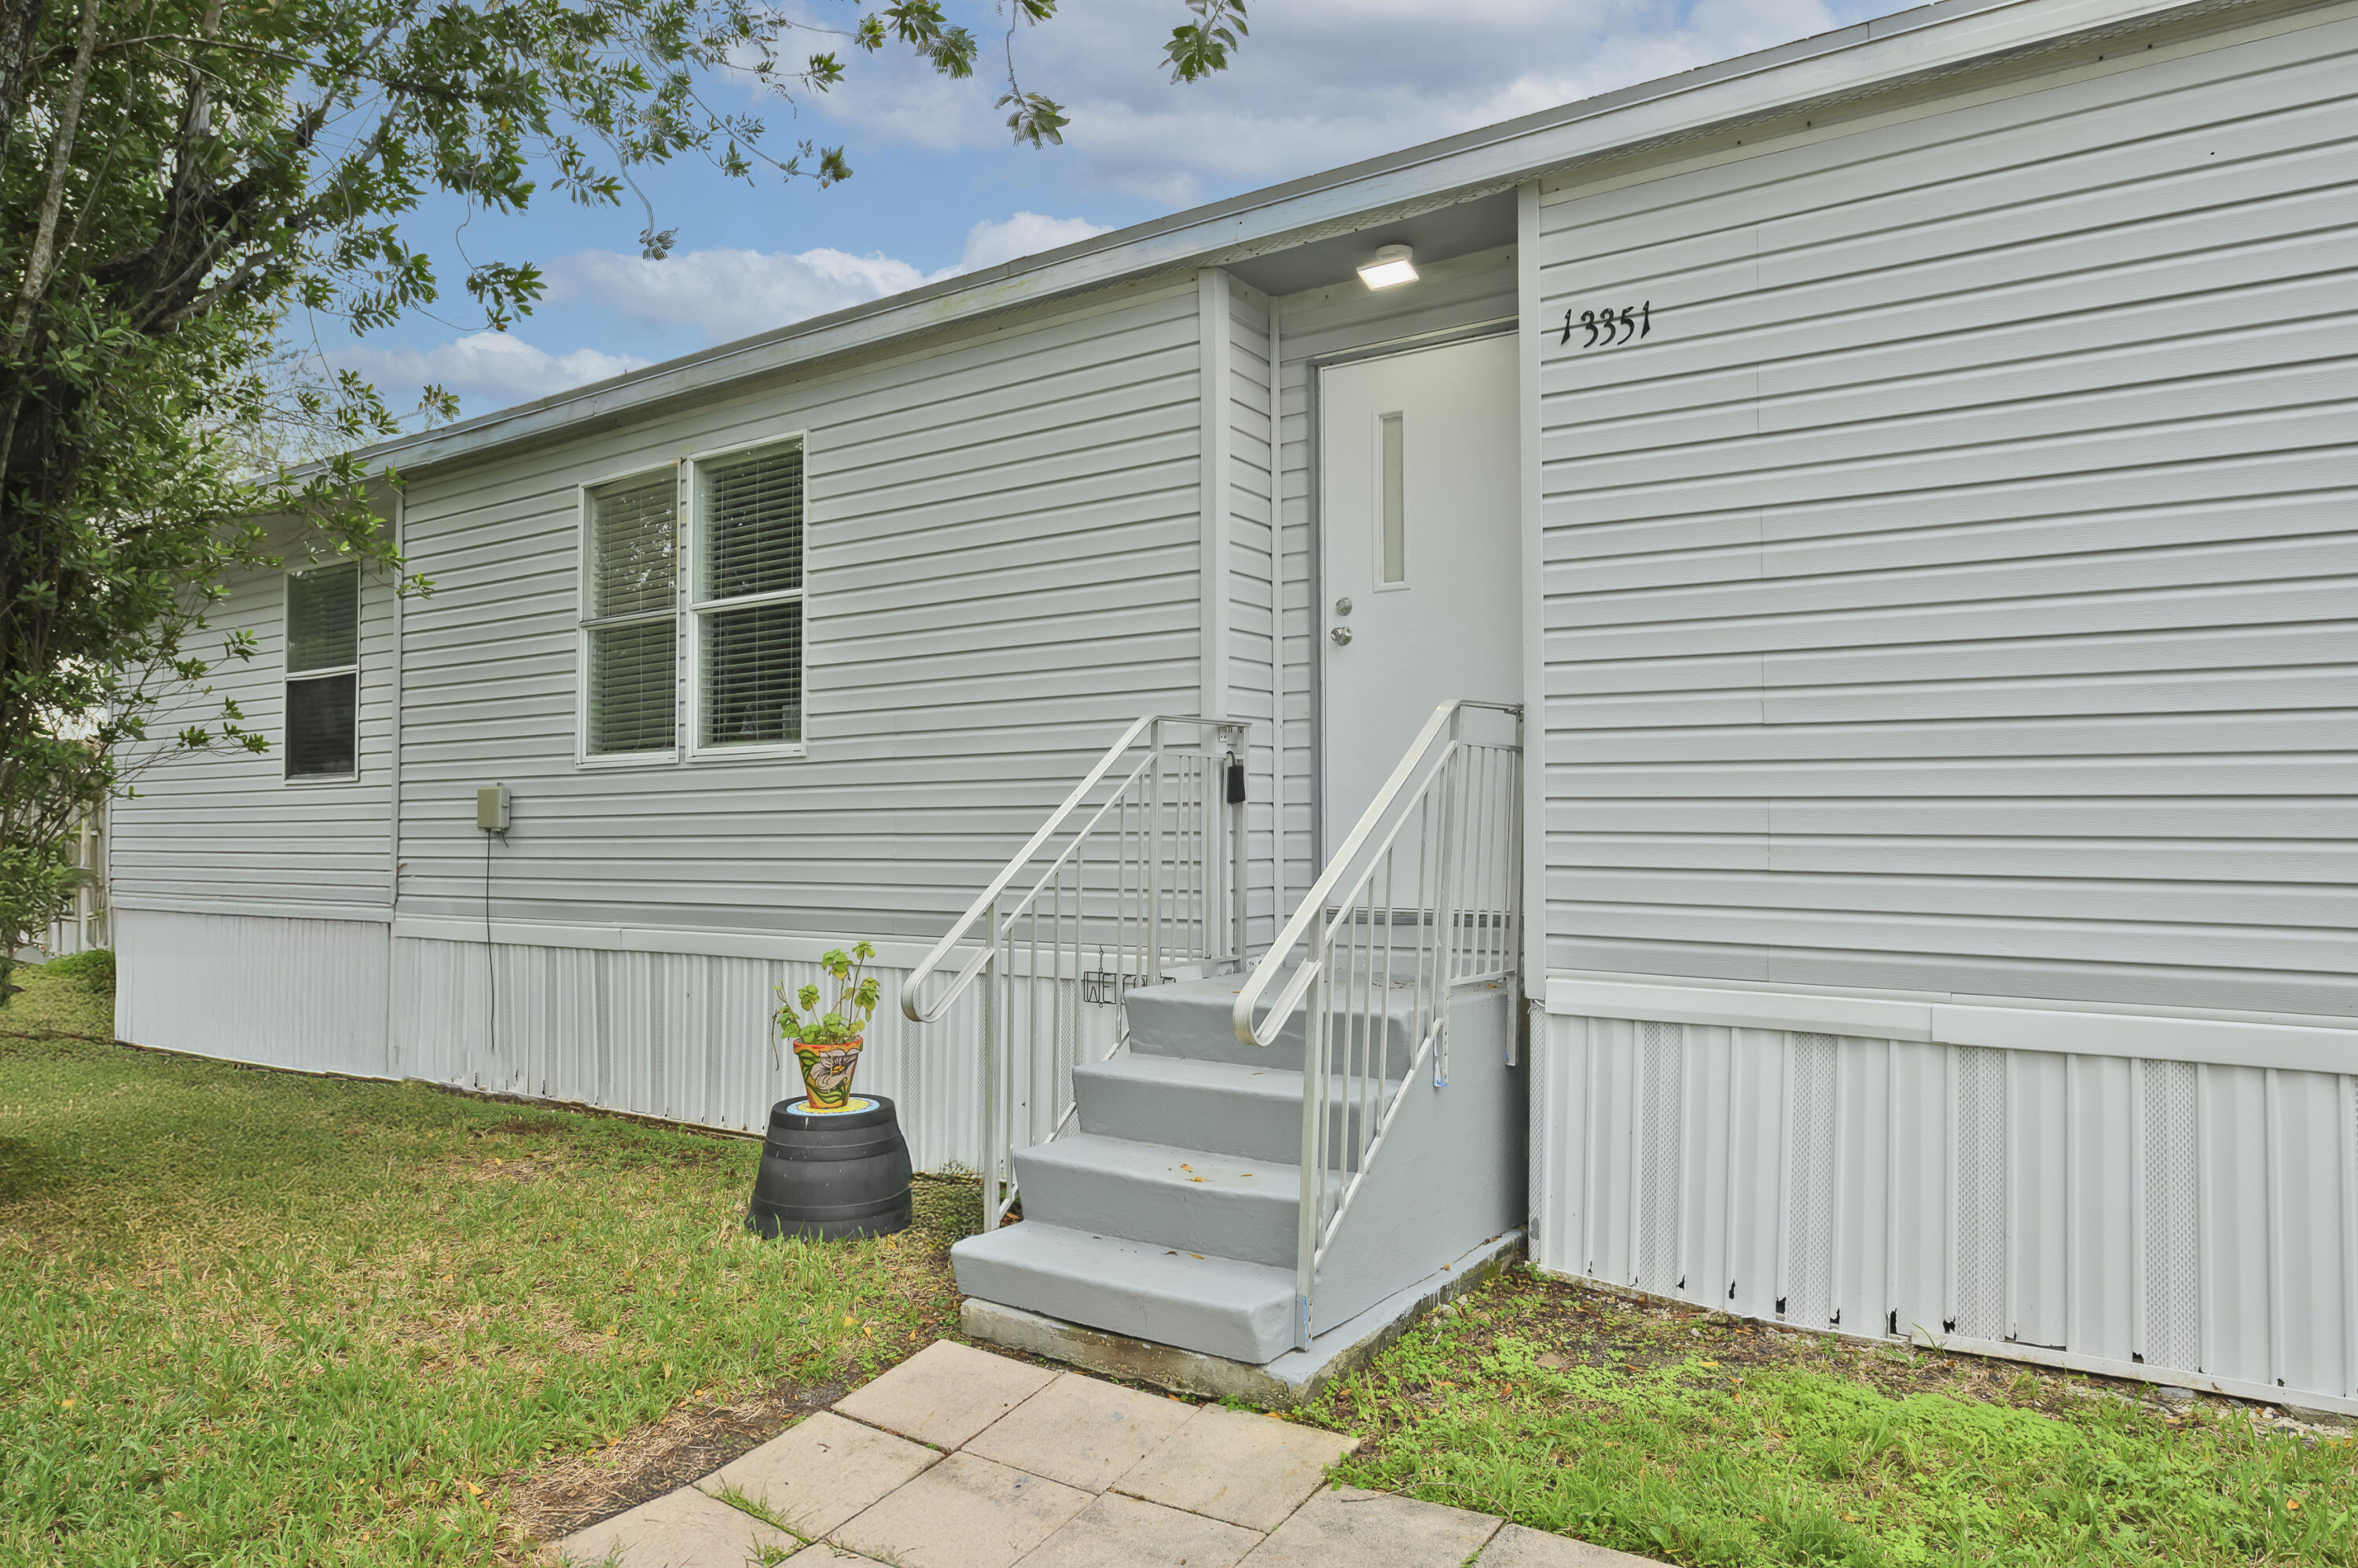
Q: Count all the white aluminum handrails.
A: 2